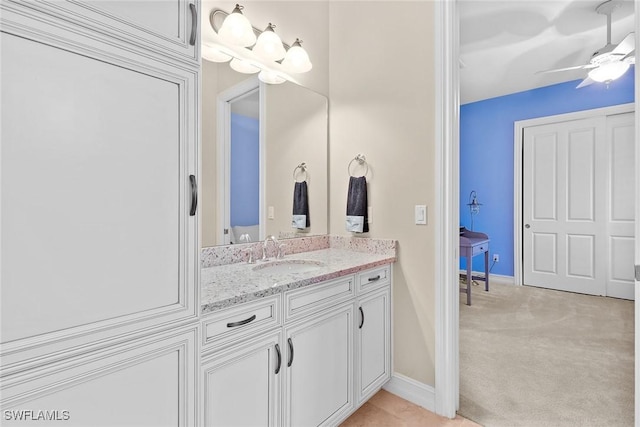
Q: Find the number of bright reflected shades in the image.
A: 3